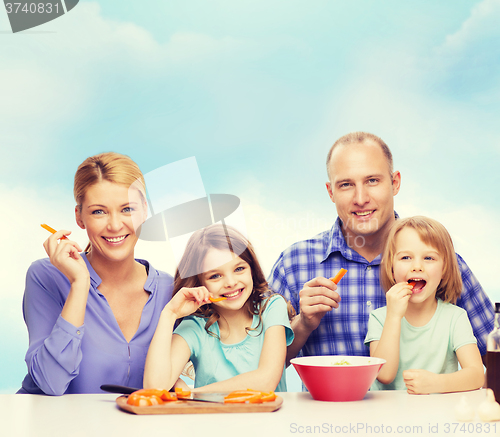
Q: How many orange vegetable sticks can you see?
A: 4